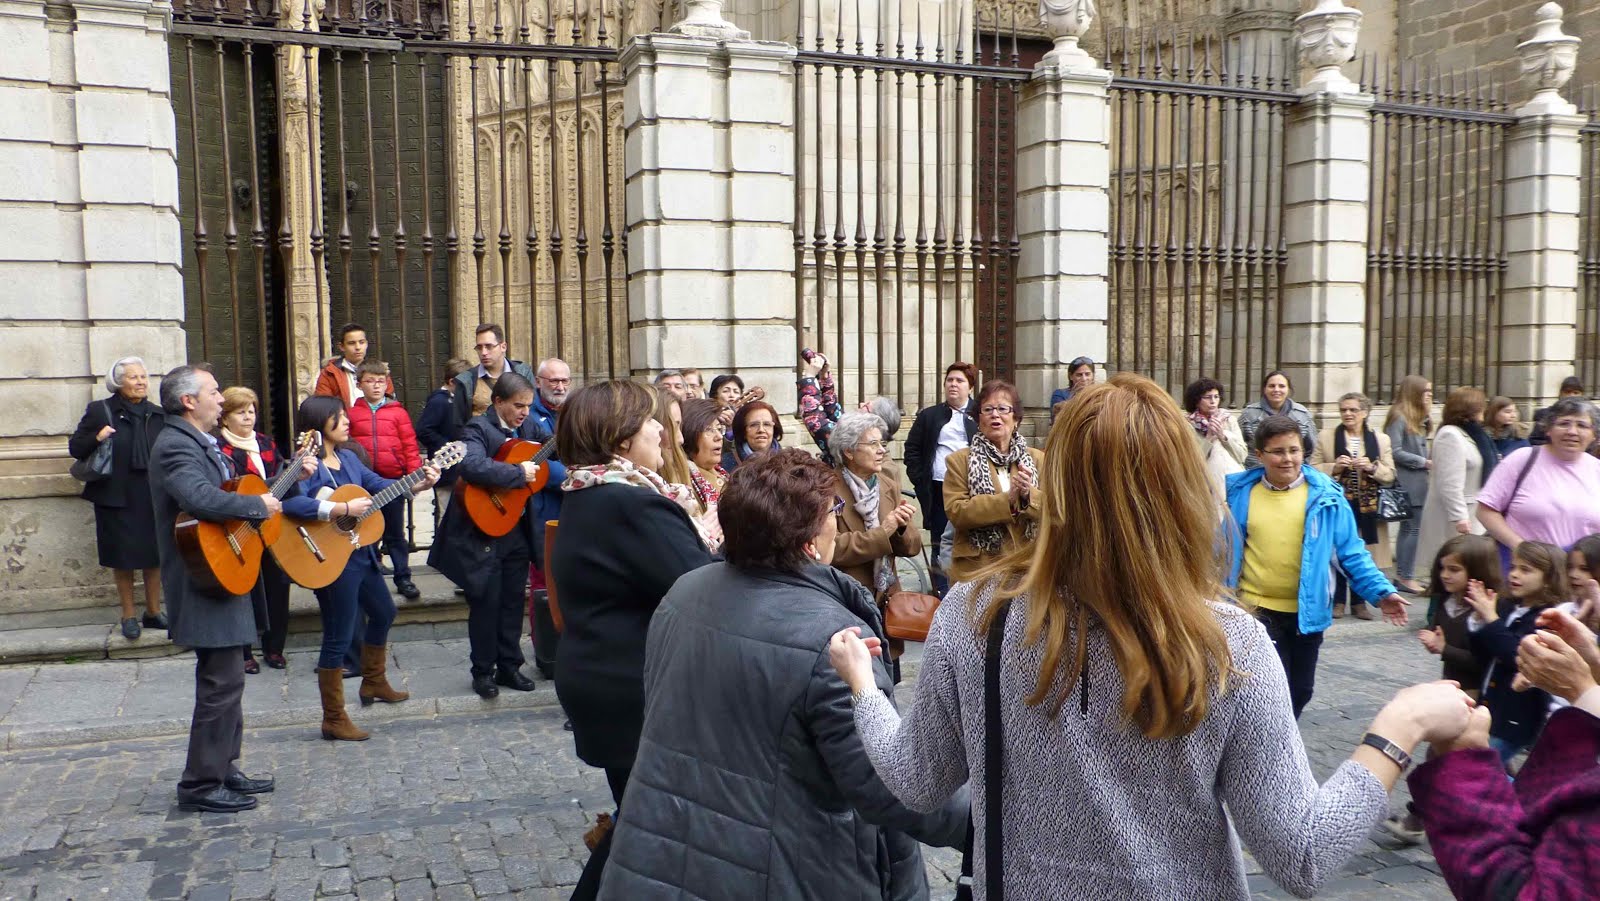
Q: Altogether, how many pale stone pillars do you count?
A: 5